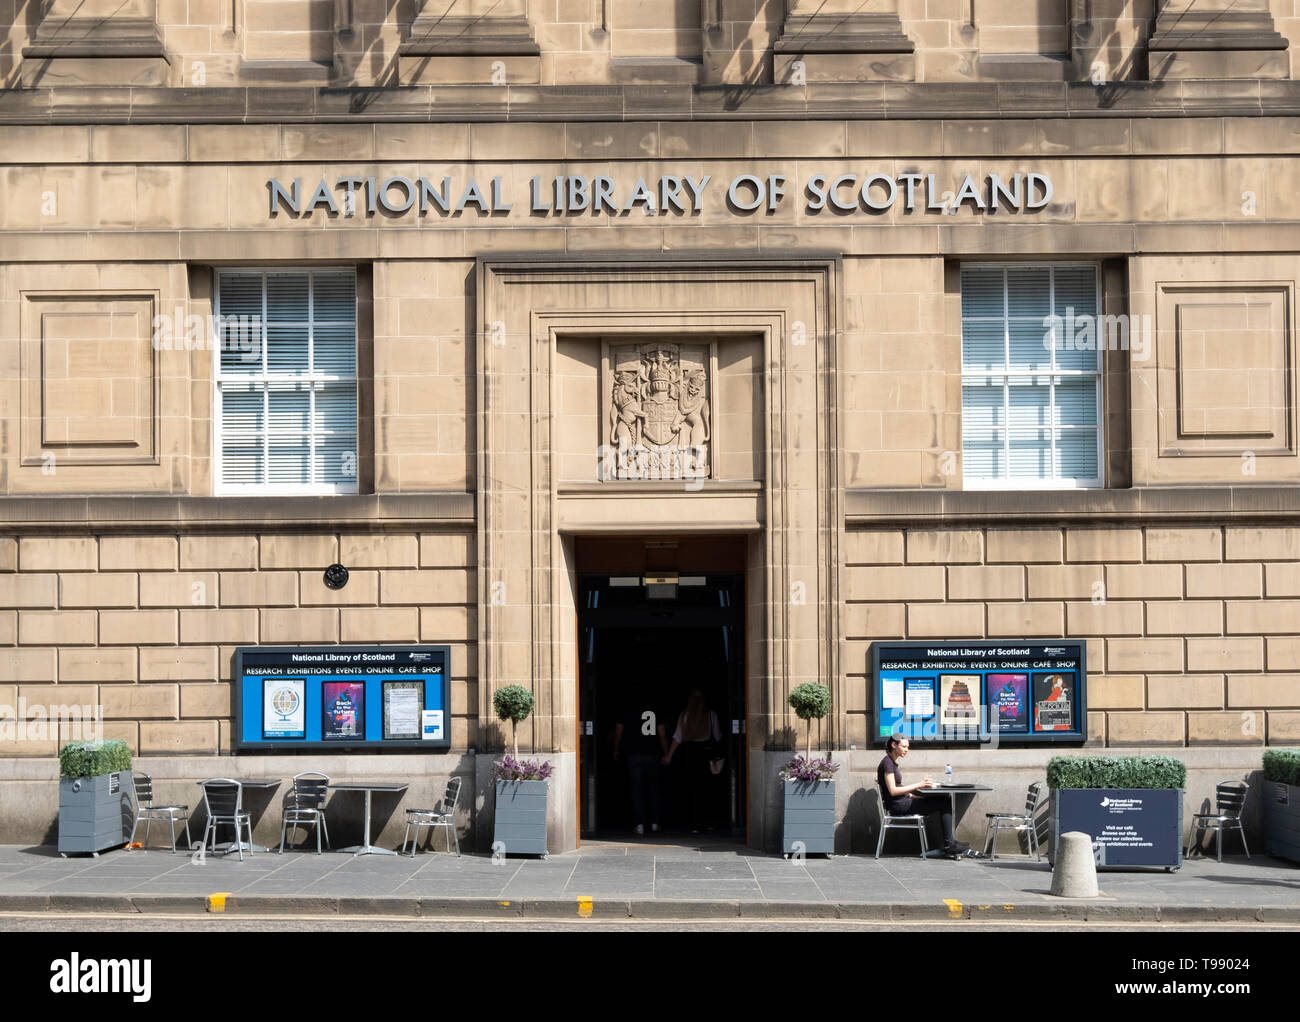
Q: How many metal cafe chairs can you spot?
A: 7